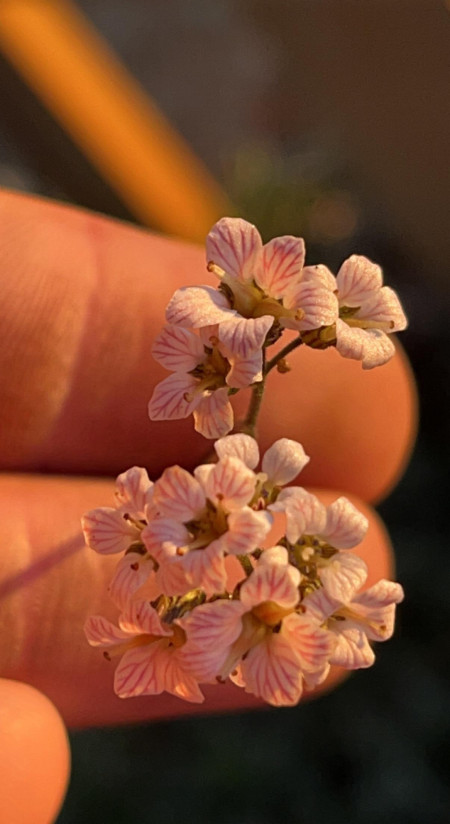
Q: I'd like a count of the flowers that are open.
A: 10